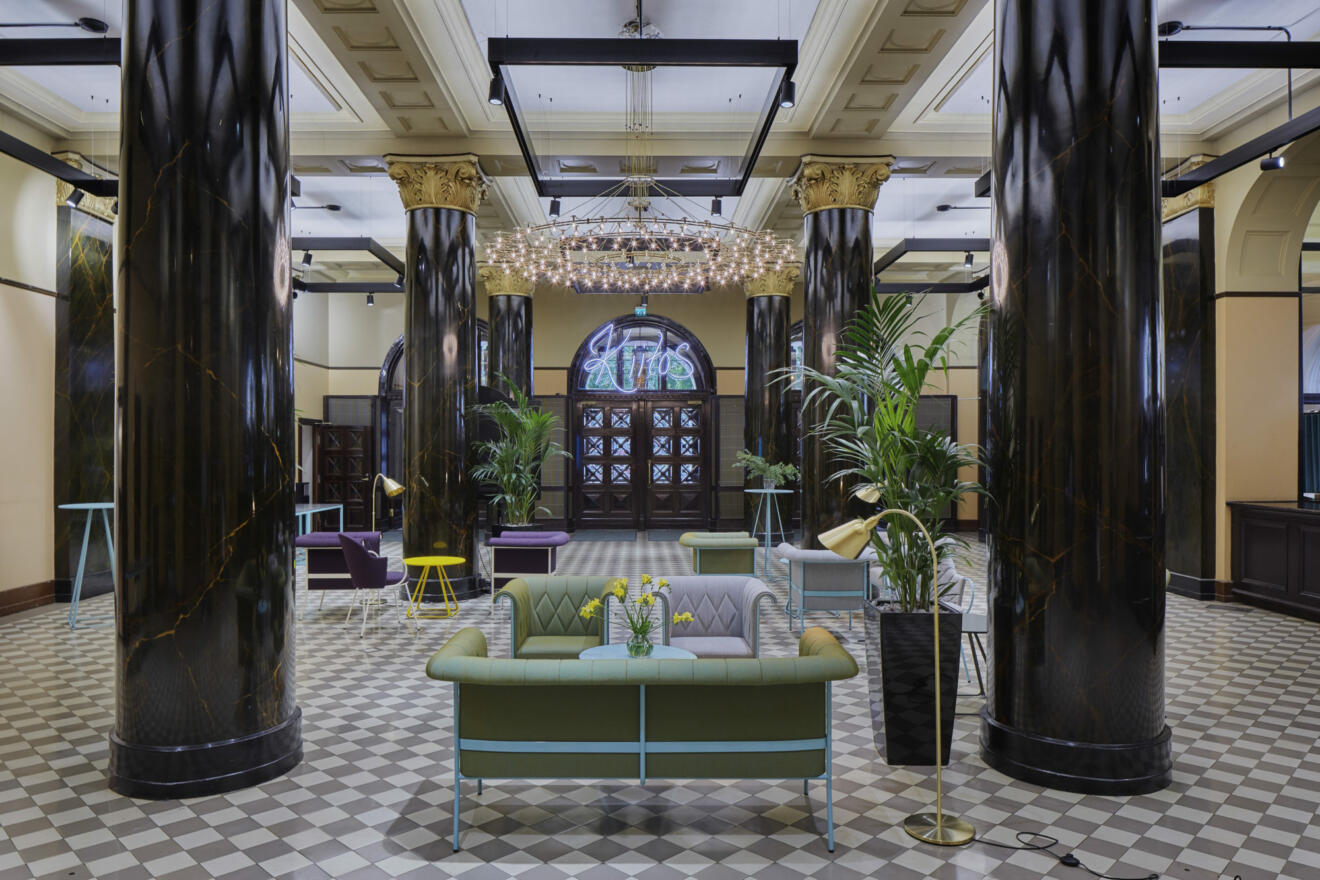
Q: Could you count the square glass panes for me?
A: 12